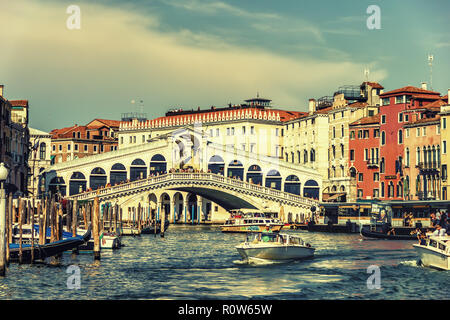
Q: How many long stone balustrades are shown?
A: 1